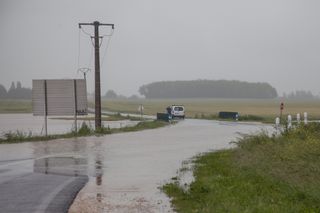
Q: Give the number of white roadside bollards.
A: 4